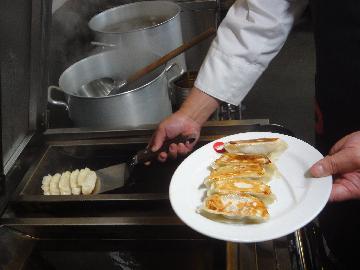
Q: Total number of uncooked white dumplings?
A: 5